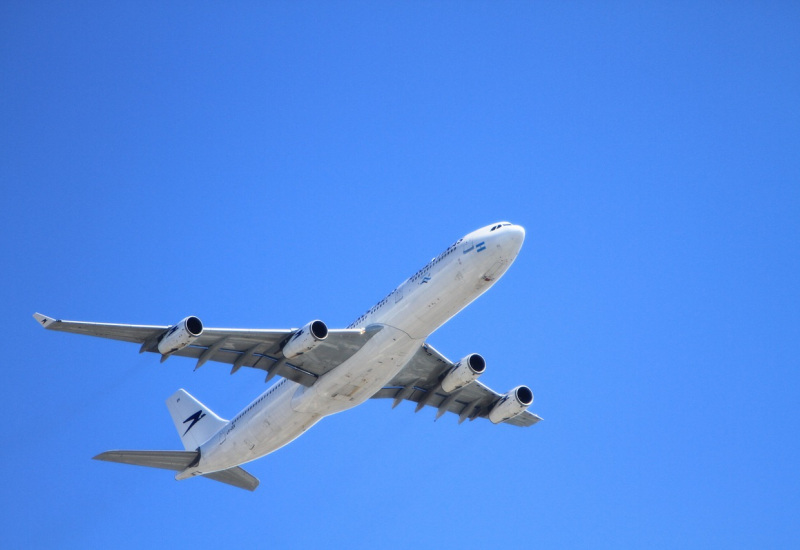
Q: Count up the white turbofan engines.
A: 4